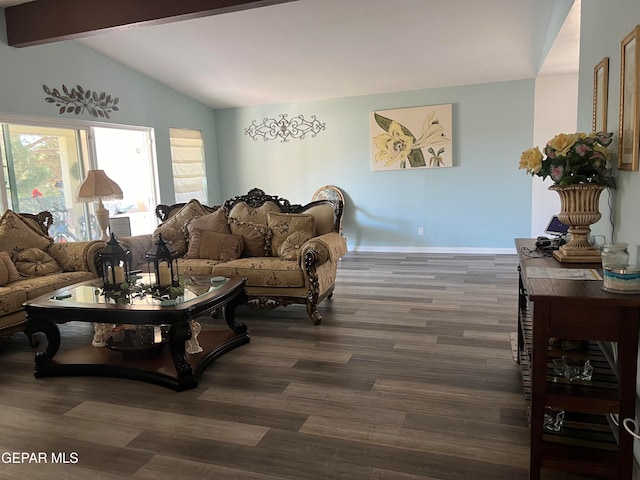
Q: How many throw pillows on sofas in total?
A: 10